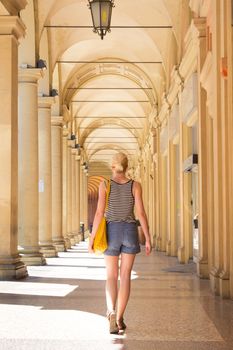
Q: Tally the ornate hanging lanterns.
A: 1